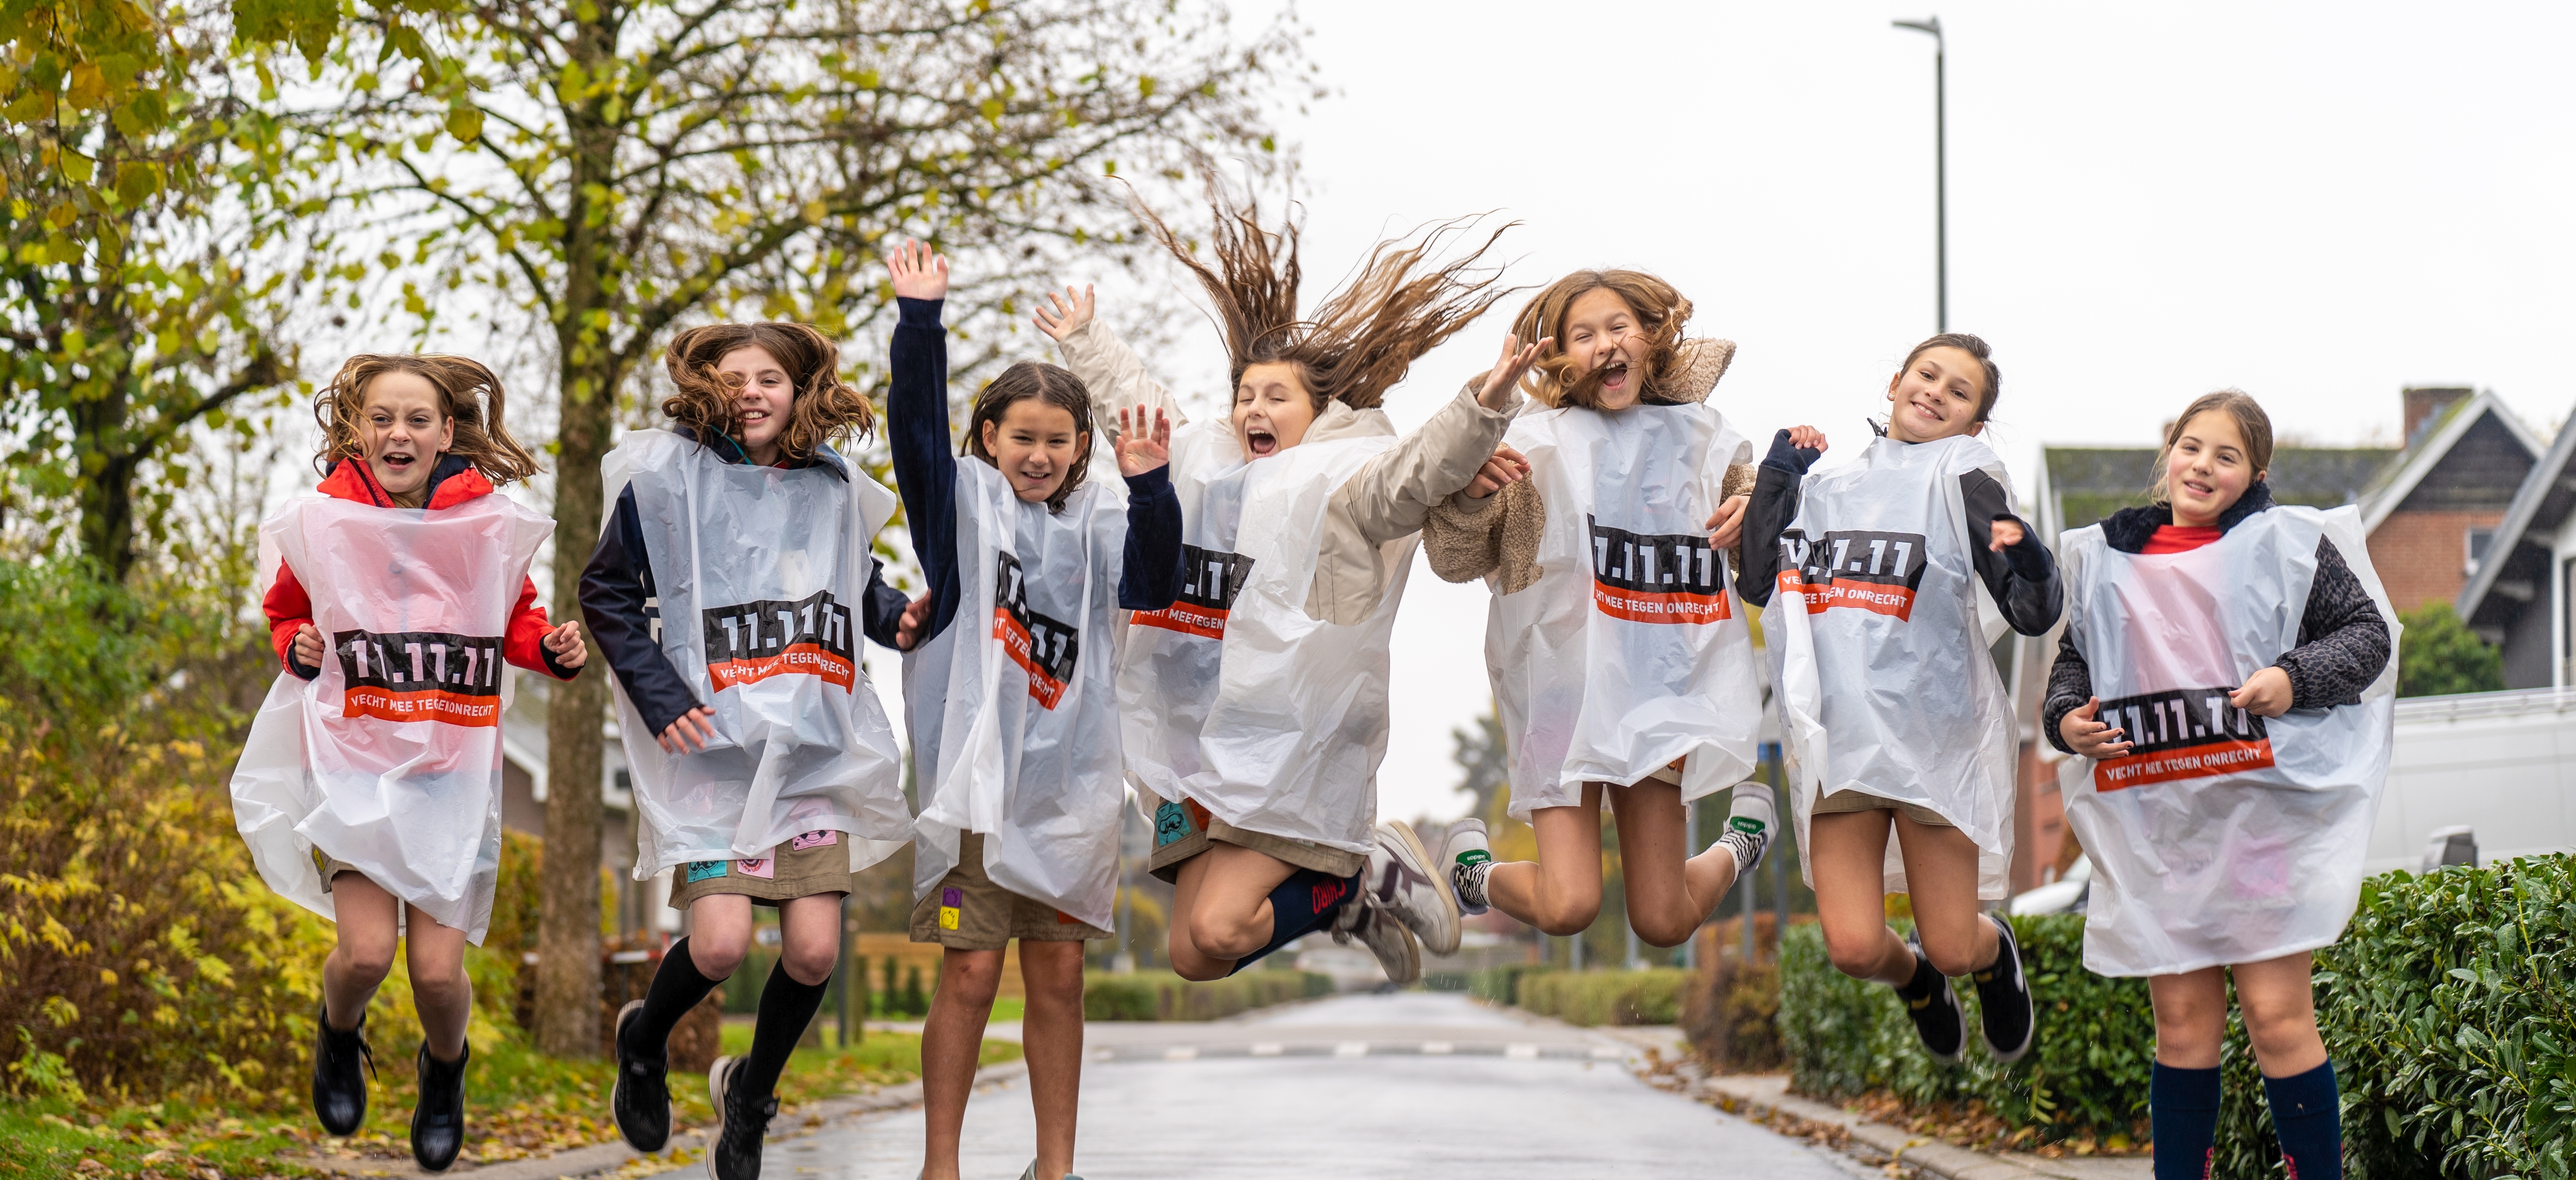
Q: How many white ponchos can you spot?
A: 7